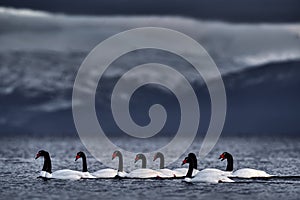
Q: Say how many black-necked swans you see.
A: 8